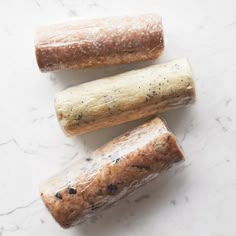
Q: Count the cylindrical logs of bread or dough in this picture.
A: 3